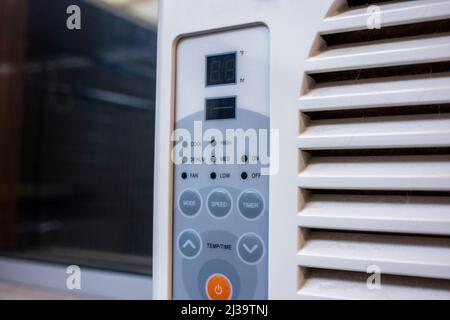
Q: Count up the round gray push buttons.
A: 5